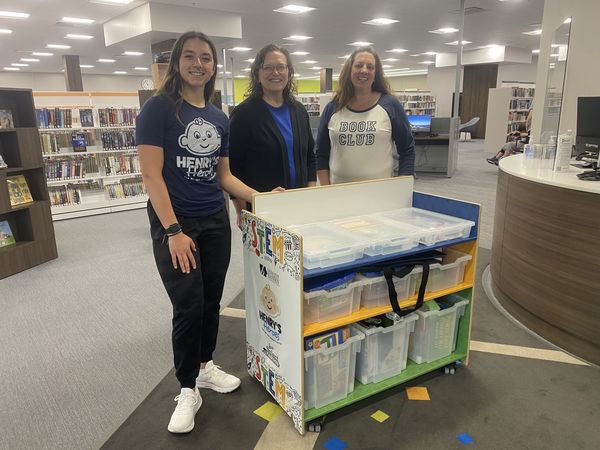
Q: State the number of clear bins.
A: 9